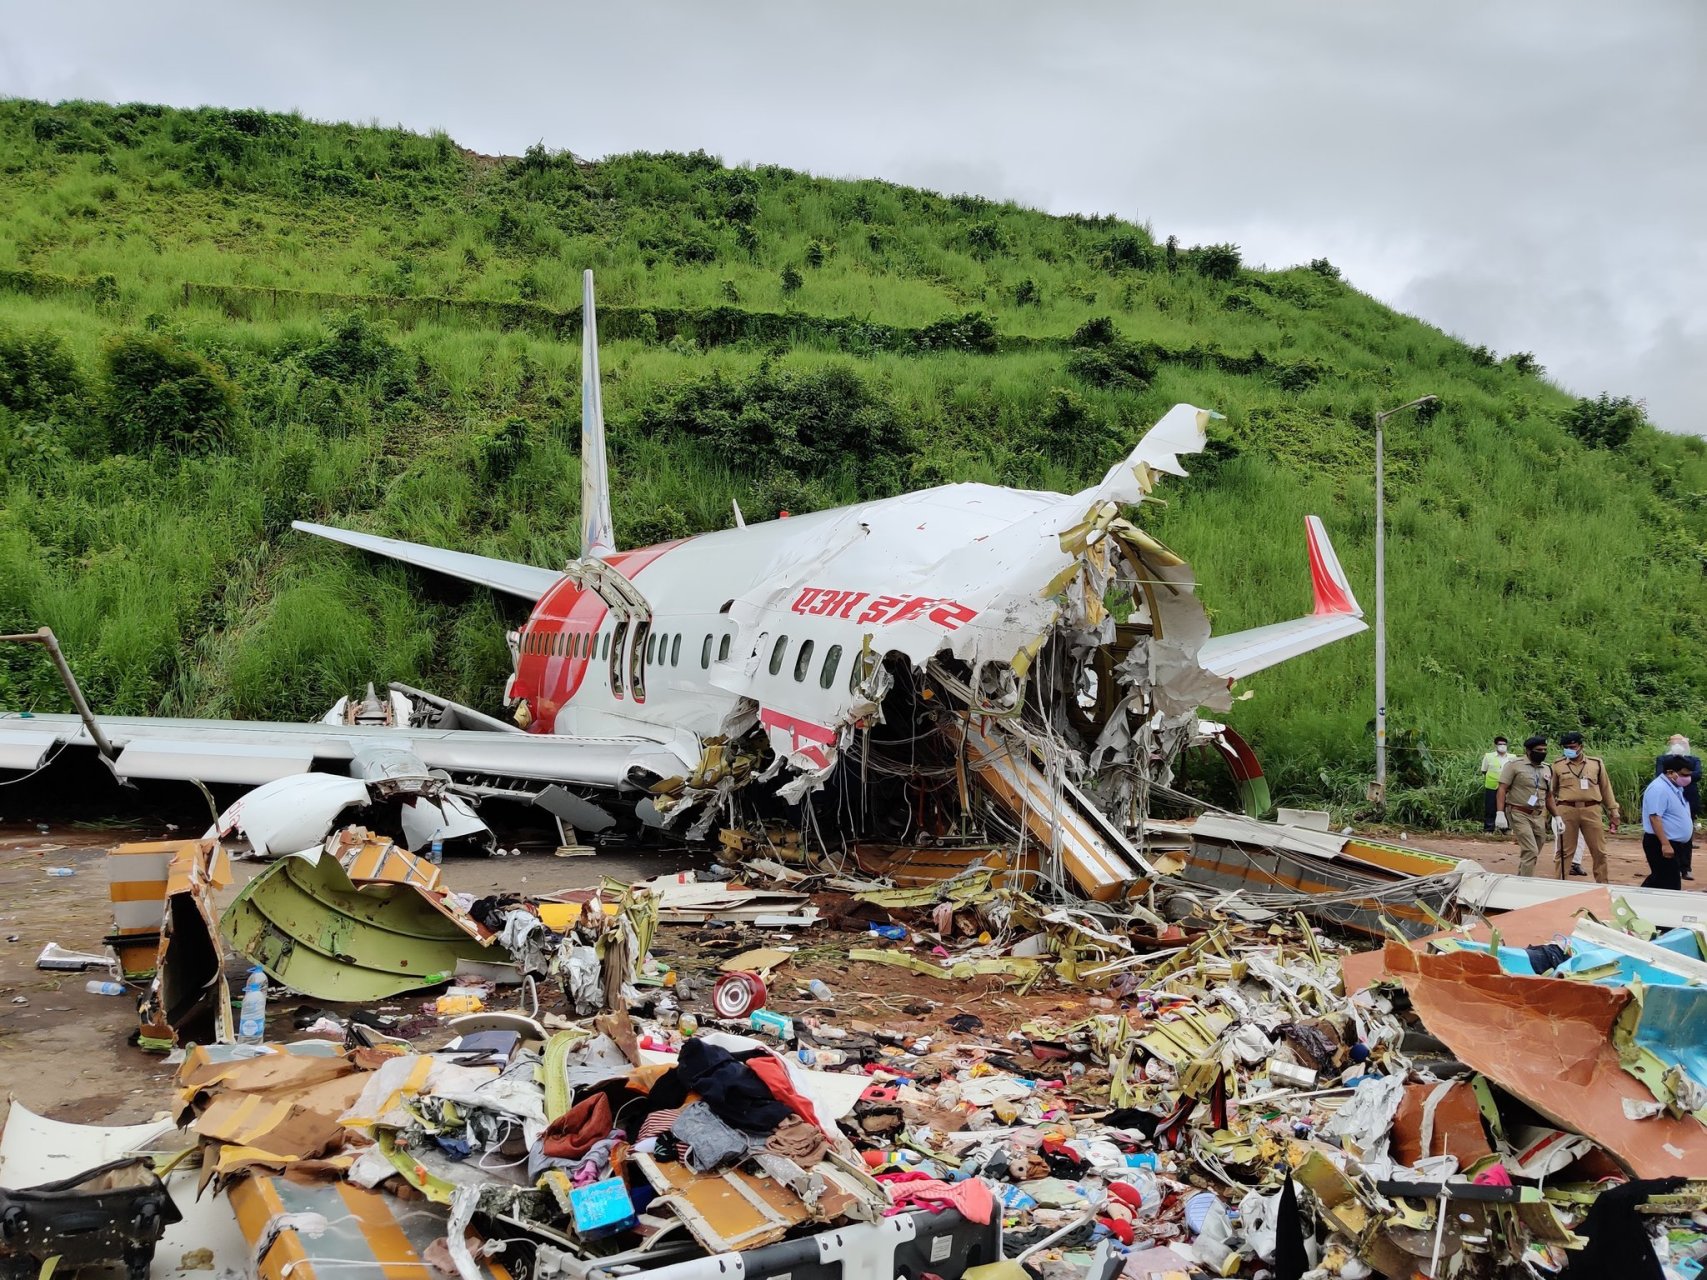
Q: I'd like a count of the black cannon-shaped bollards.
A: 0